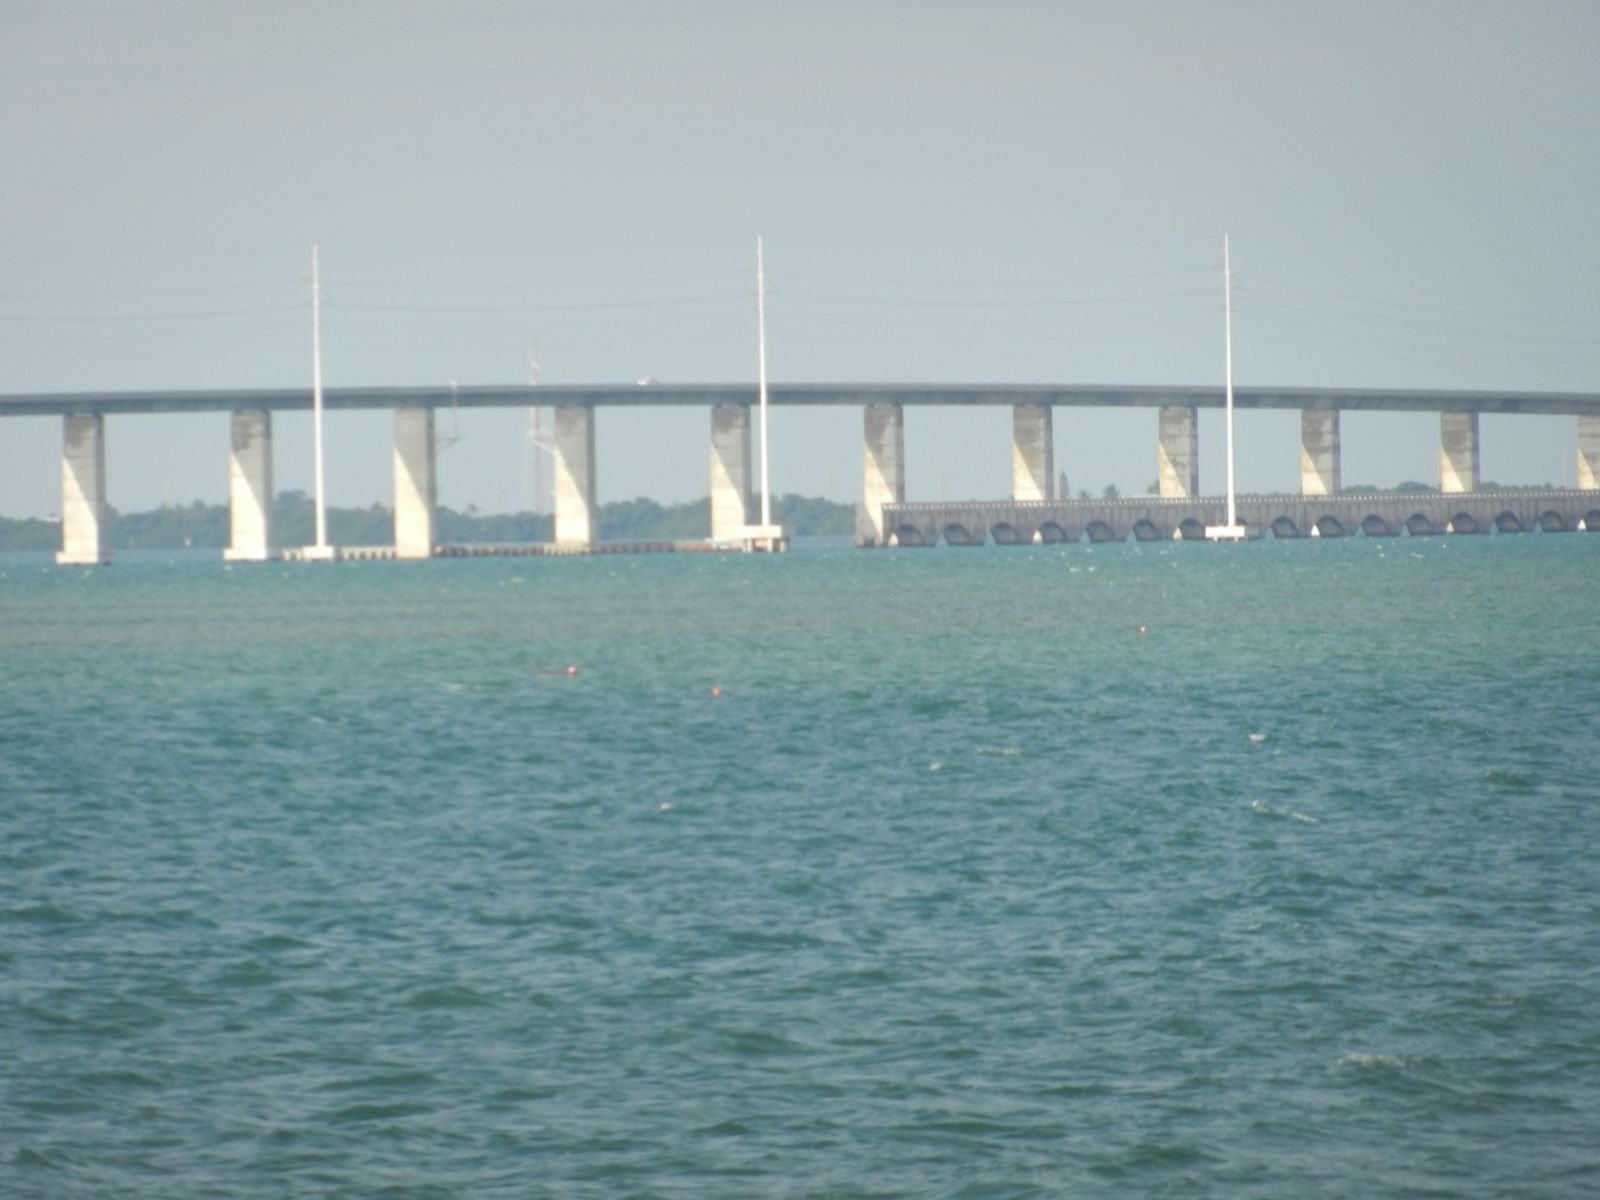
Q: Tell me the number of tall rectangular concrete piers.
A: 11